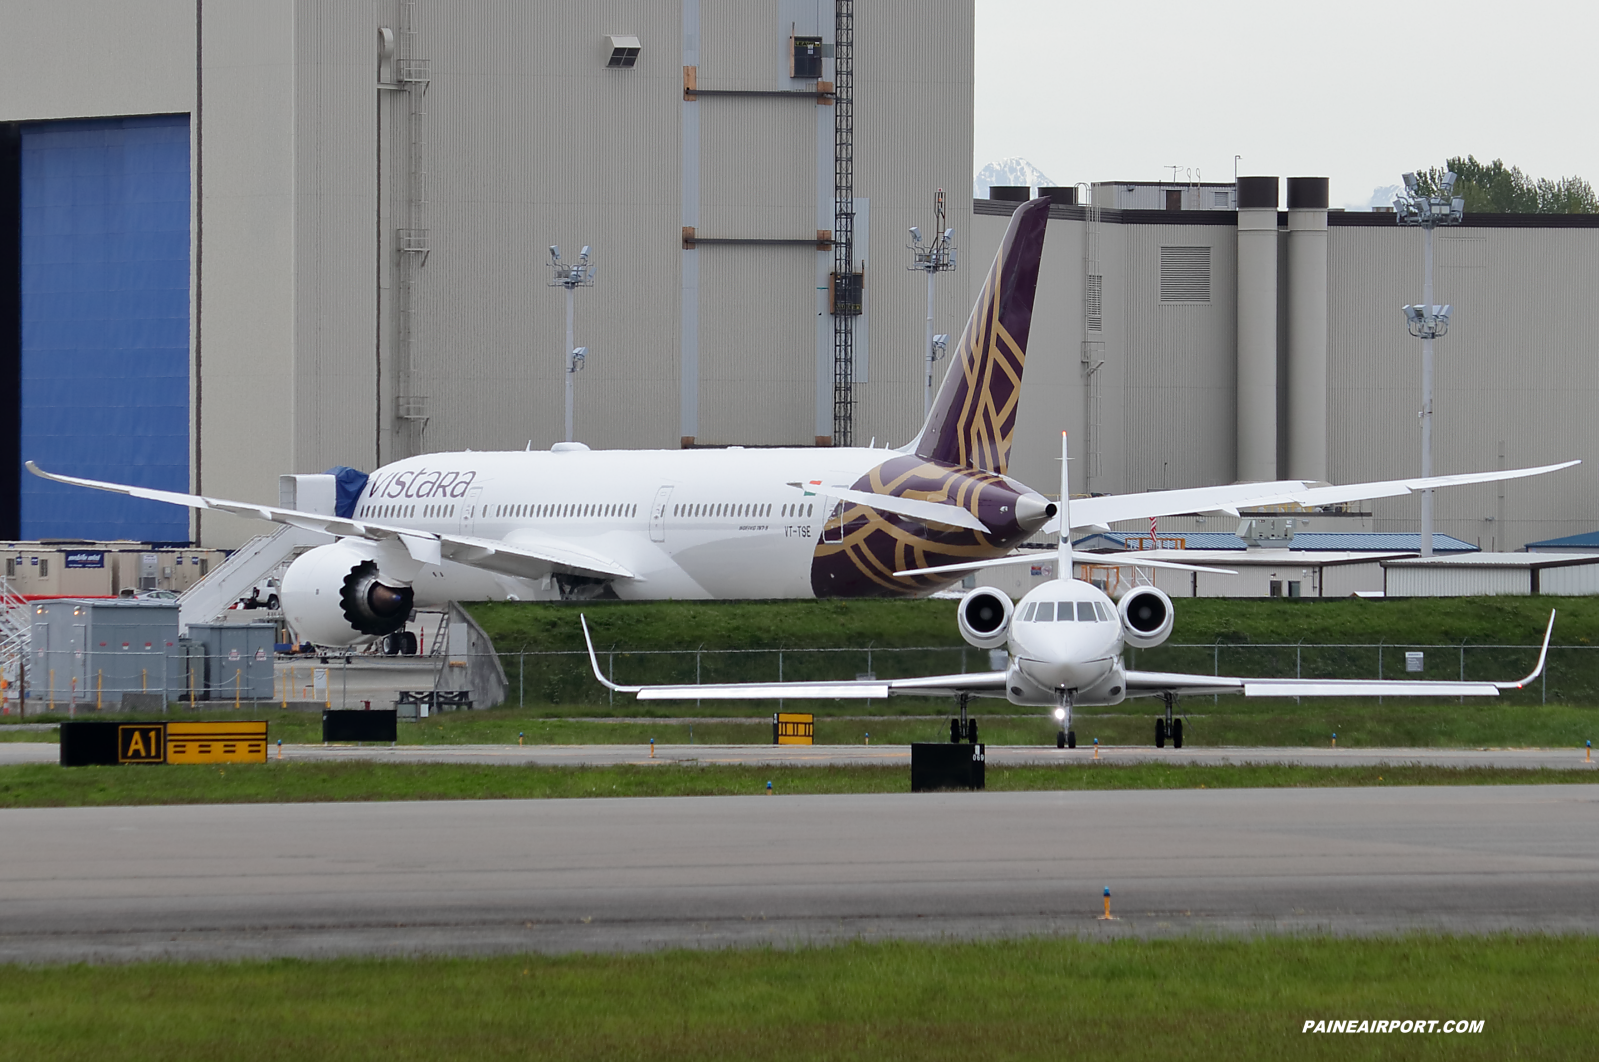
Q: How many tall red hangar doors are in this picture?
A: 0